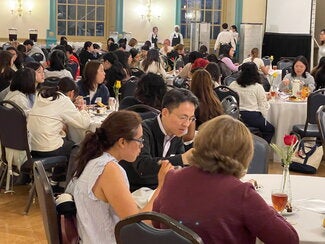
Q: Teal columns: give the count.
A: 4